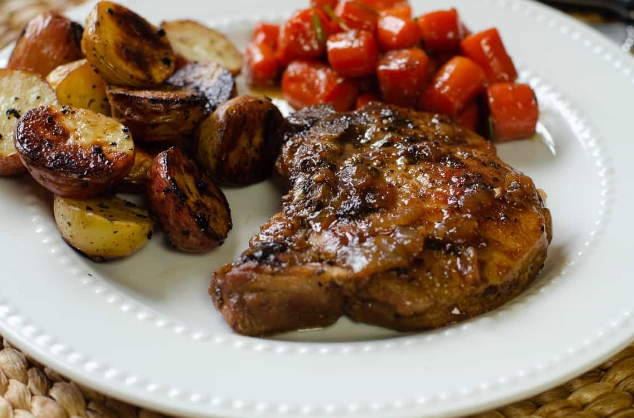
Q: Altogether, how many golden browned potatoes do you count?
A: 12